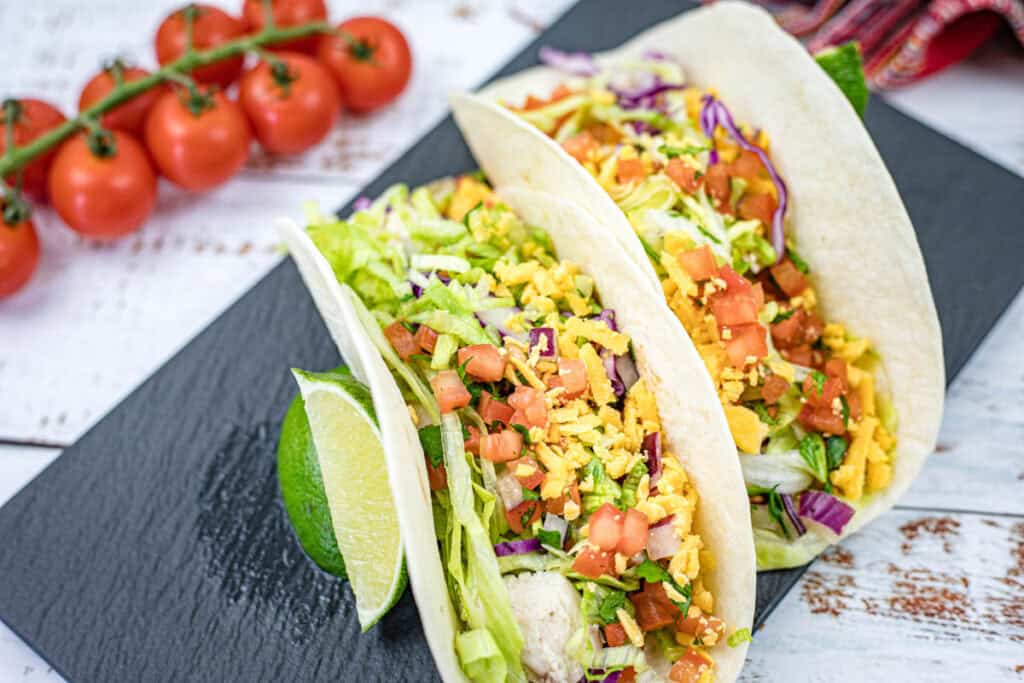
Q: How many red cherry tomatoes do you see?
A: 9